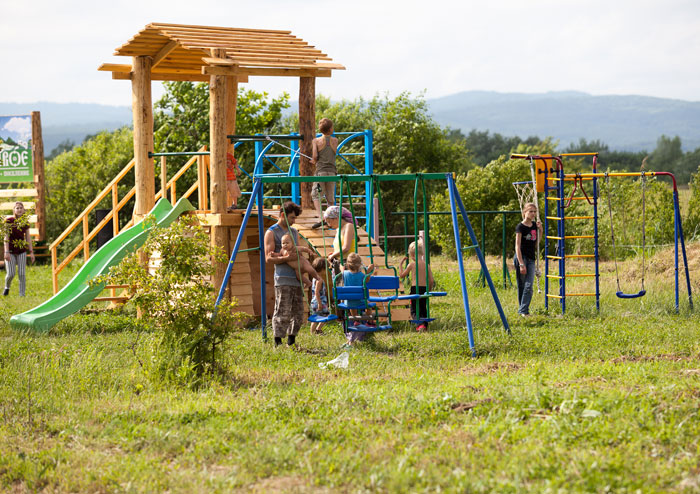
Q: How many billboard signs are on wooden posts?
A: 1